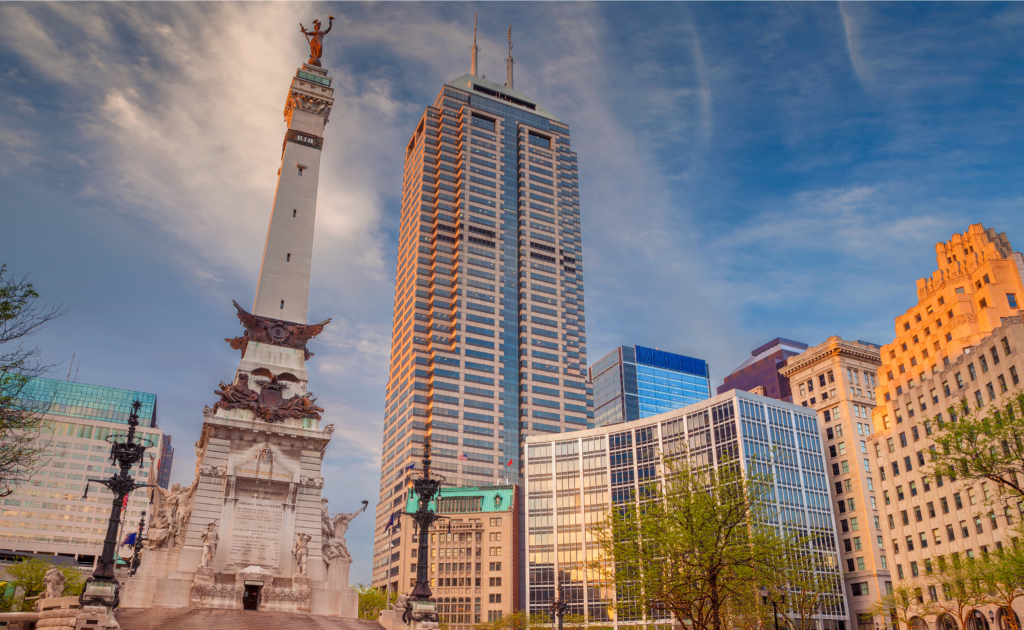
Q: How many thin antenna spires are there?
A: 2